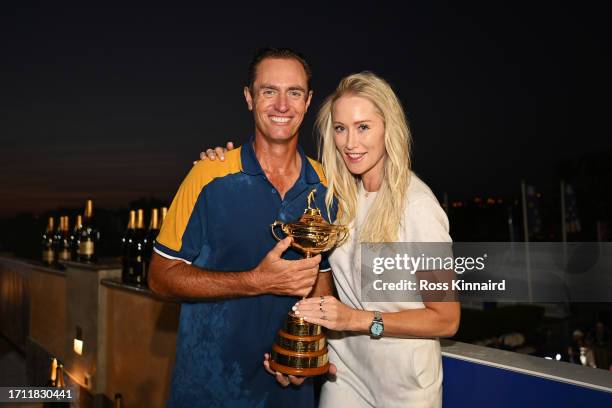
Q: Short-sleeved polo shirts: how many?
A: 1